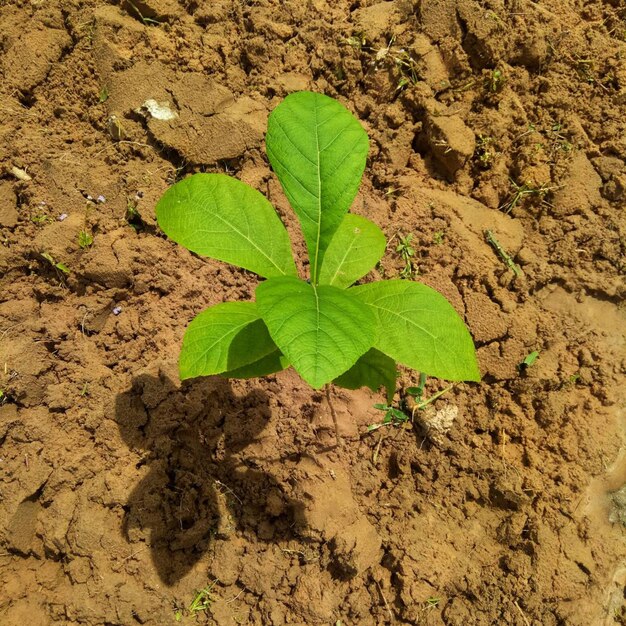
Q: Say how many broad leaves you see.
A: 8